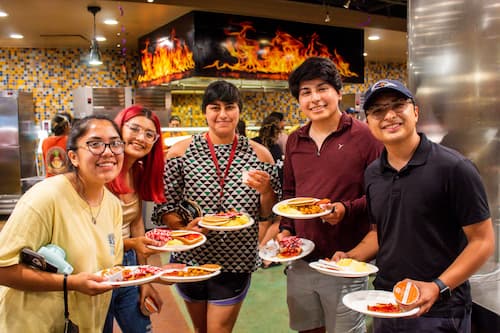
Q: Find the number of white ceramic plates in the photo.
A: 8